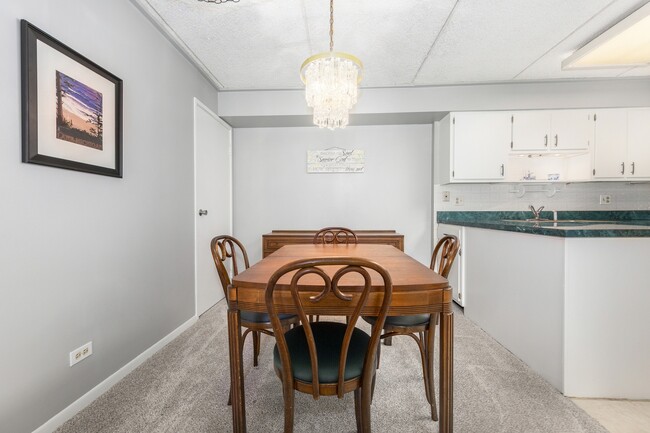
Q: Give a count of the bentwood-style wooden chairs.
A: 4